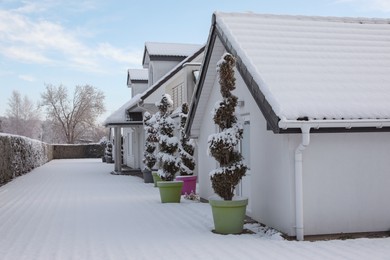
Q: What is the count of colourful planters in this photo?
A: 4